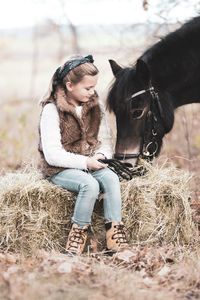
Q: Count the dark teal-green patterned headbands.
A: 1